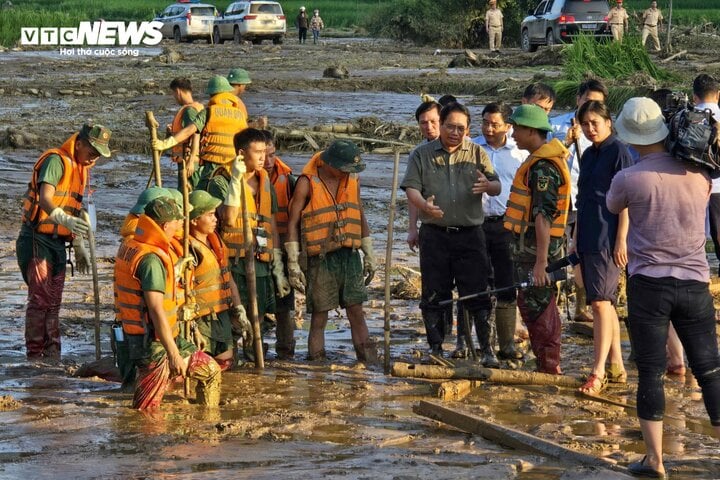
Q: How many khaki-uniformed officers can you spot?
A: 3